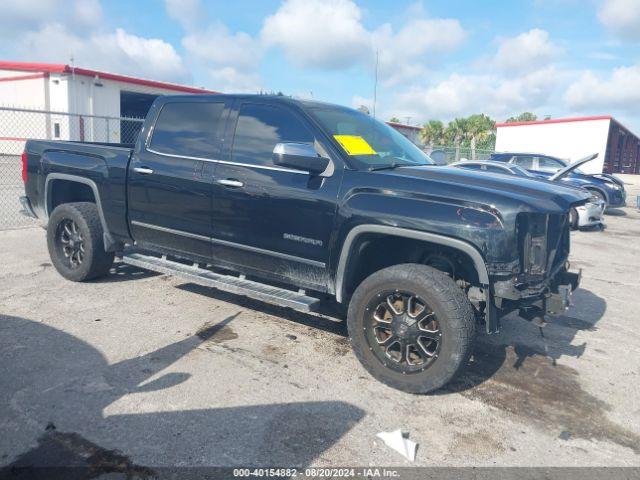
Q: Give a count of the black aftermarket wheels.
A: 2